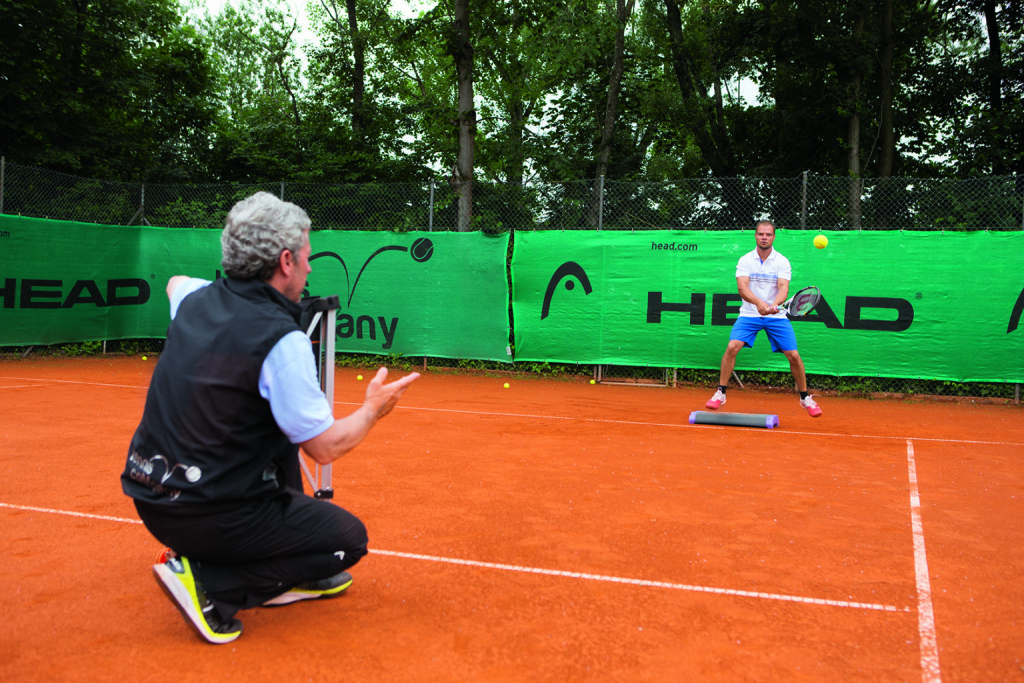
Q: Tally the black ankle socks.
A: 2